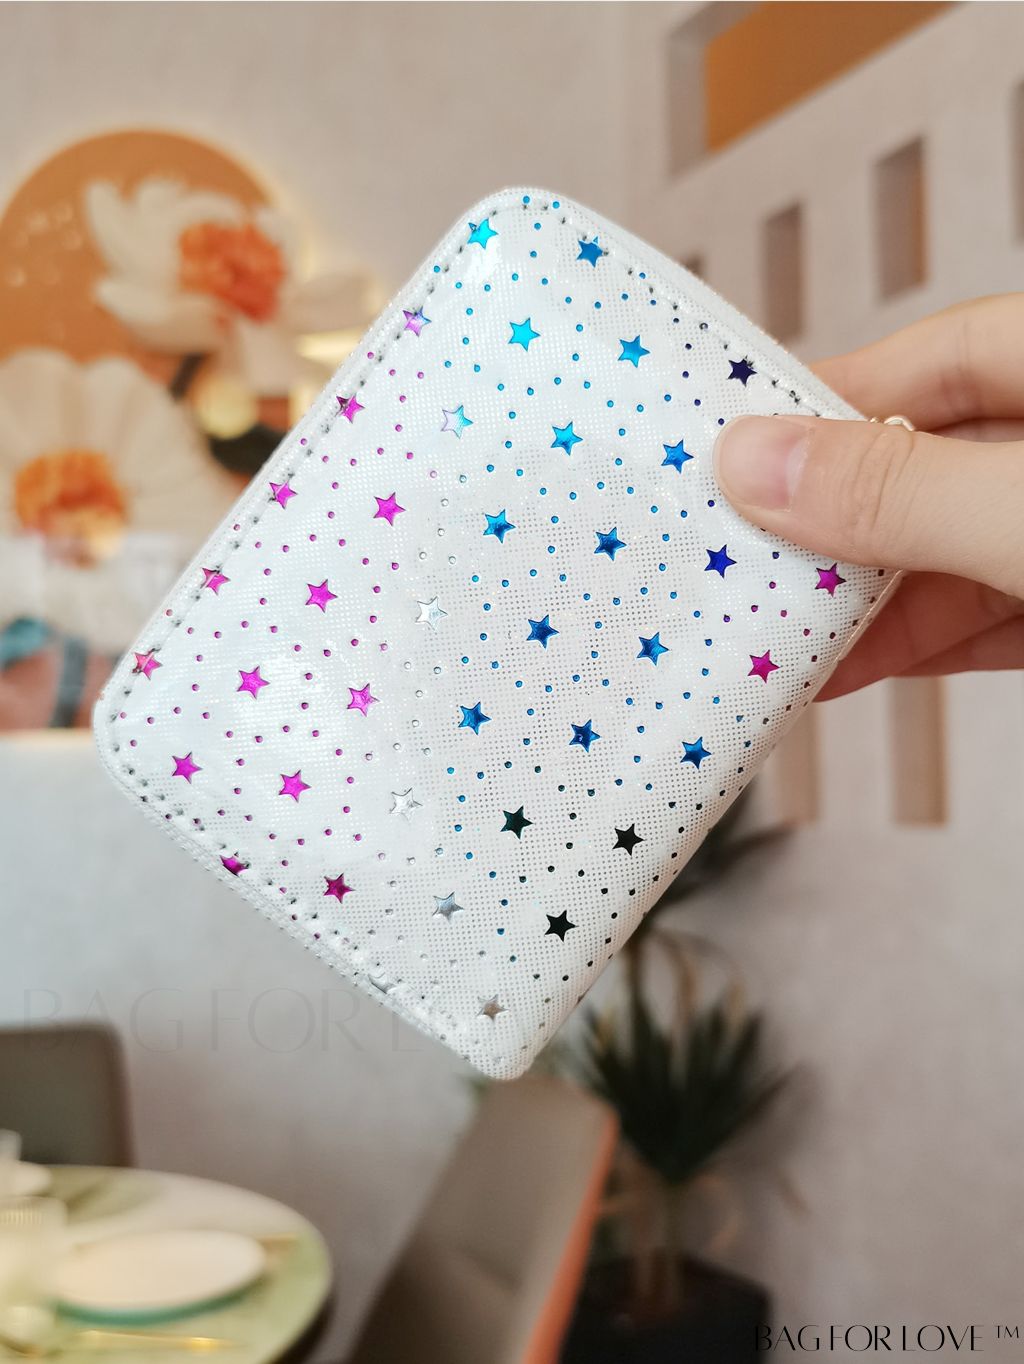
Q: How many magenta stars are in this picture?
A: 15